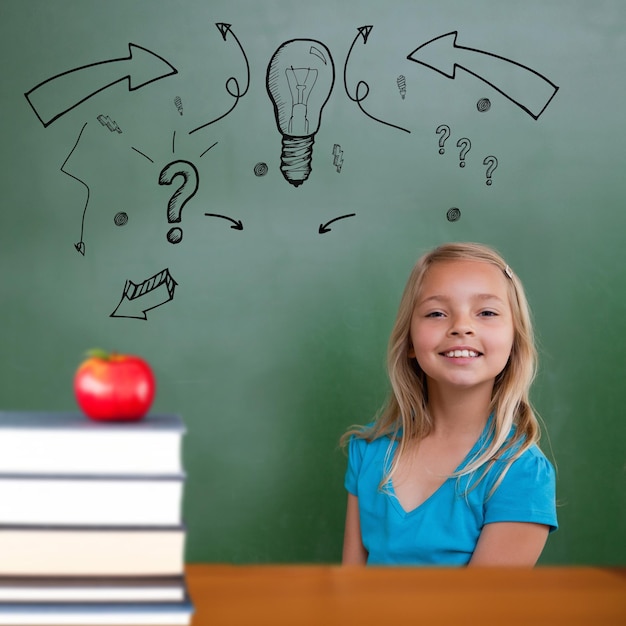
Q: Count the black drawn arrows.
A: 8